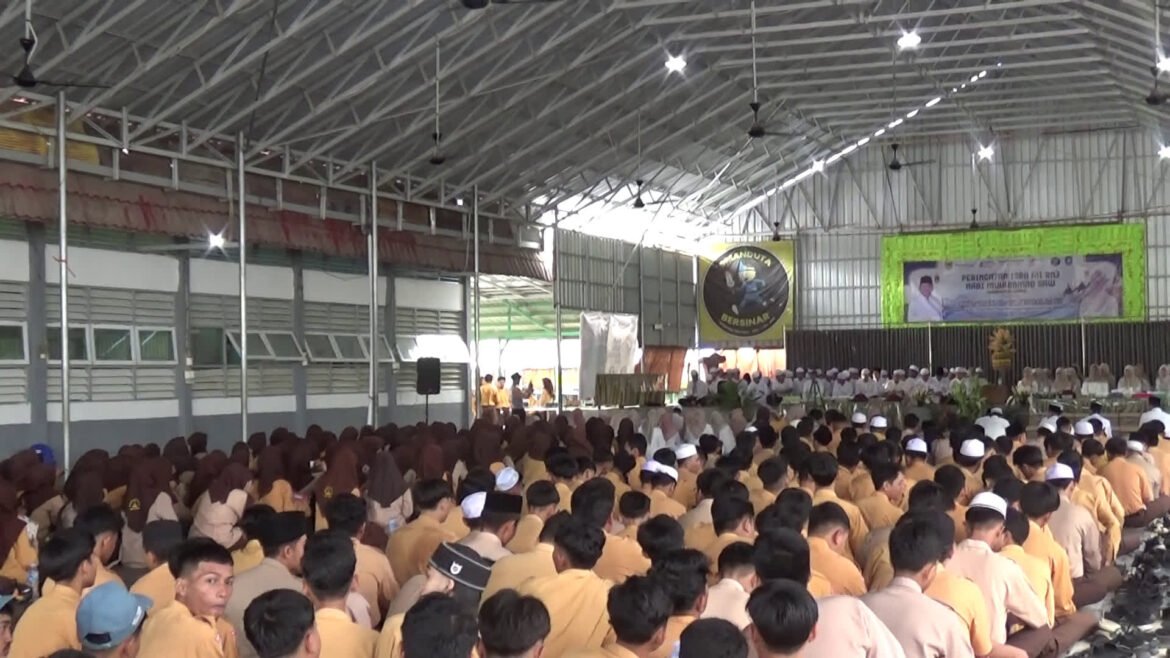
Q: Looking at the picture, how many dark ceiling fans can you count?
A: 9